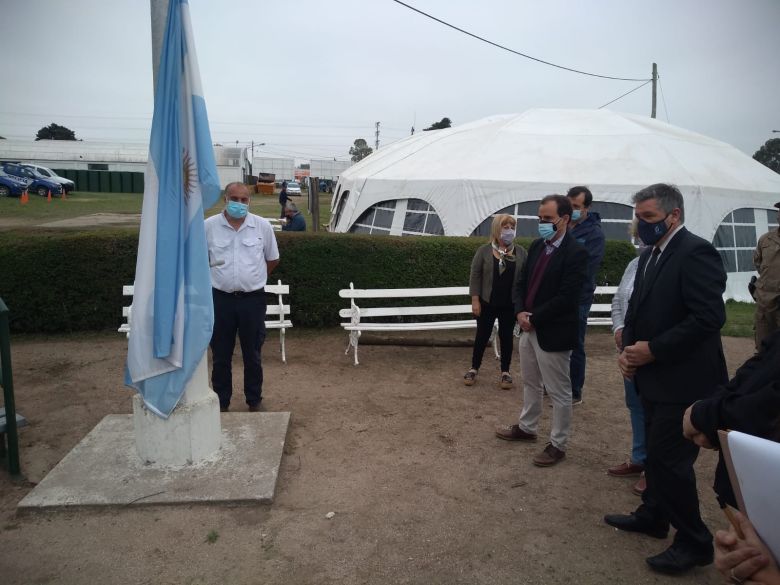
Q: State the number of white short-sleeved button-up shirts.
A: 1